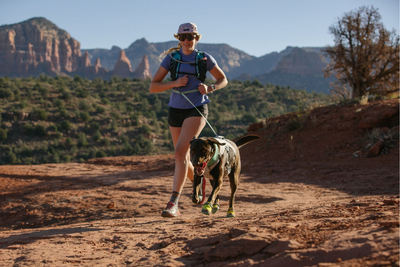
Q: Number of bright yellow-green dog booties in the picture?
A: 3